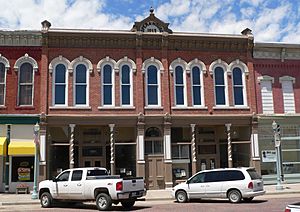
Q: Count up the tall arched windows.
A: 11